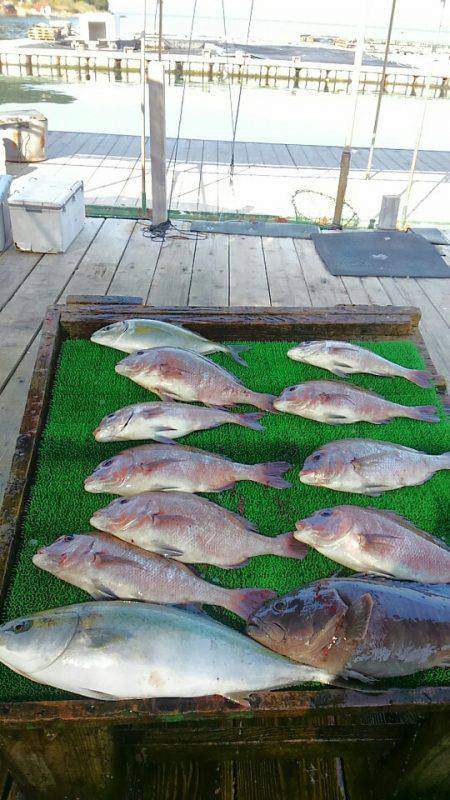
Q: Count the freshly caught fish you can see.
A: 12